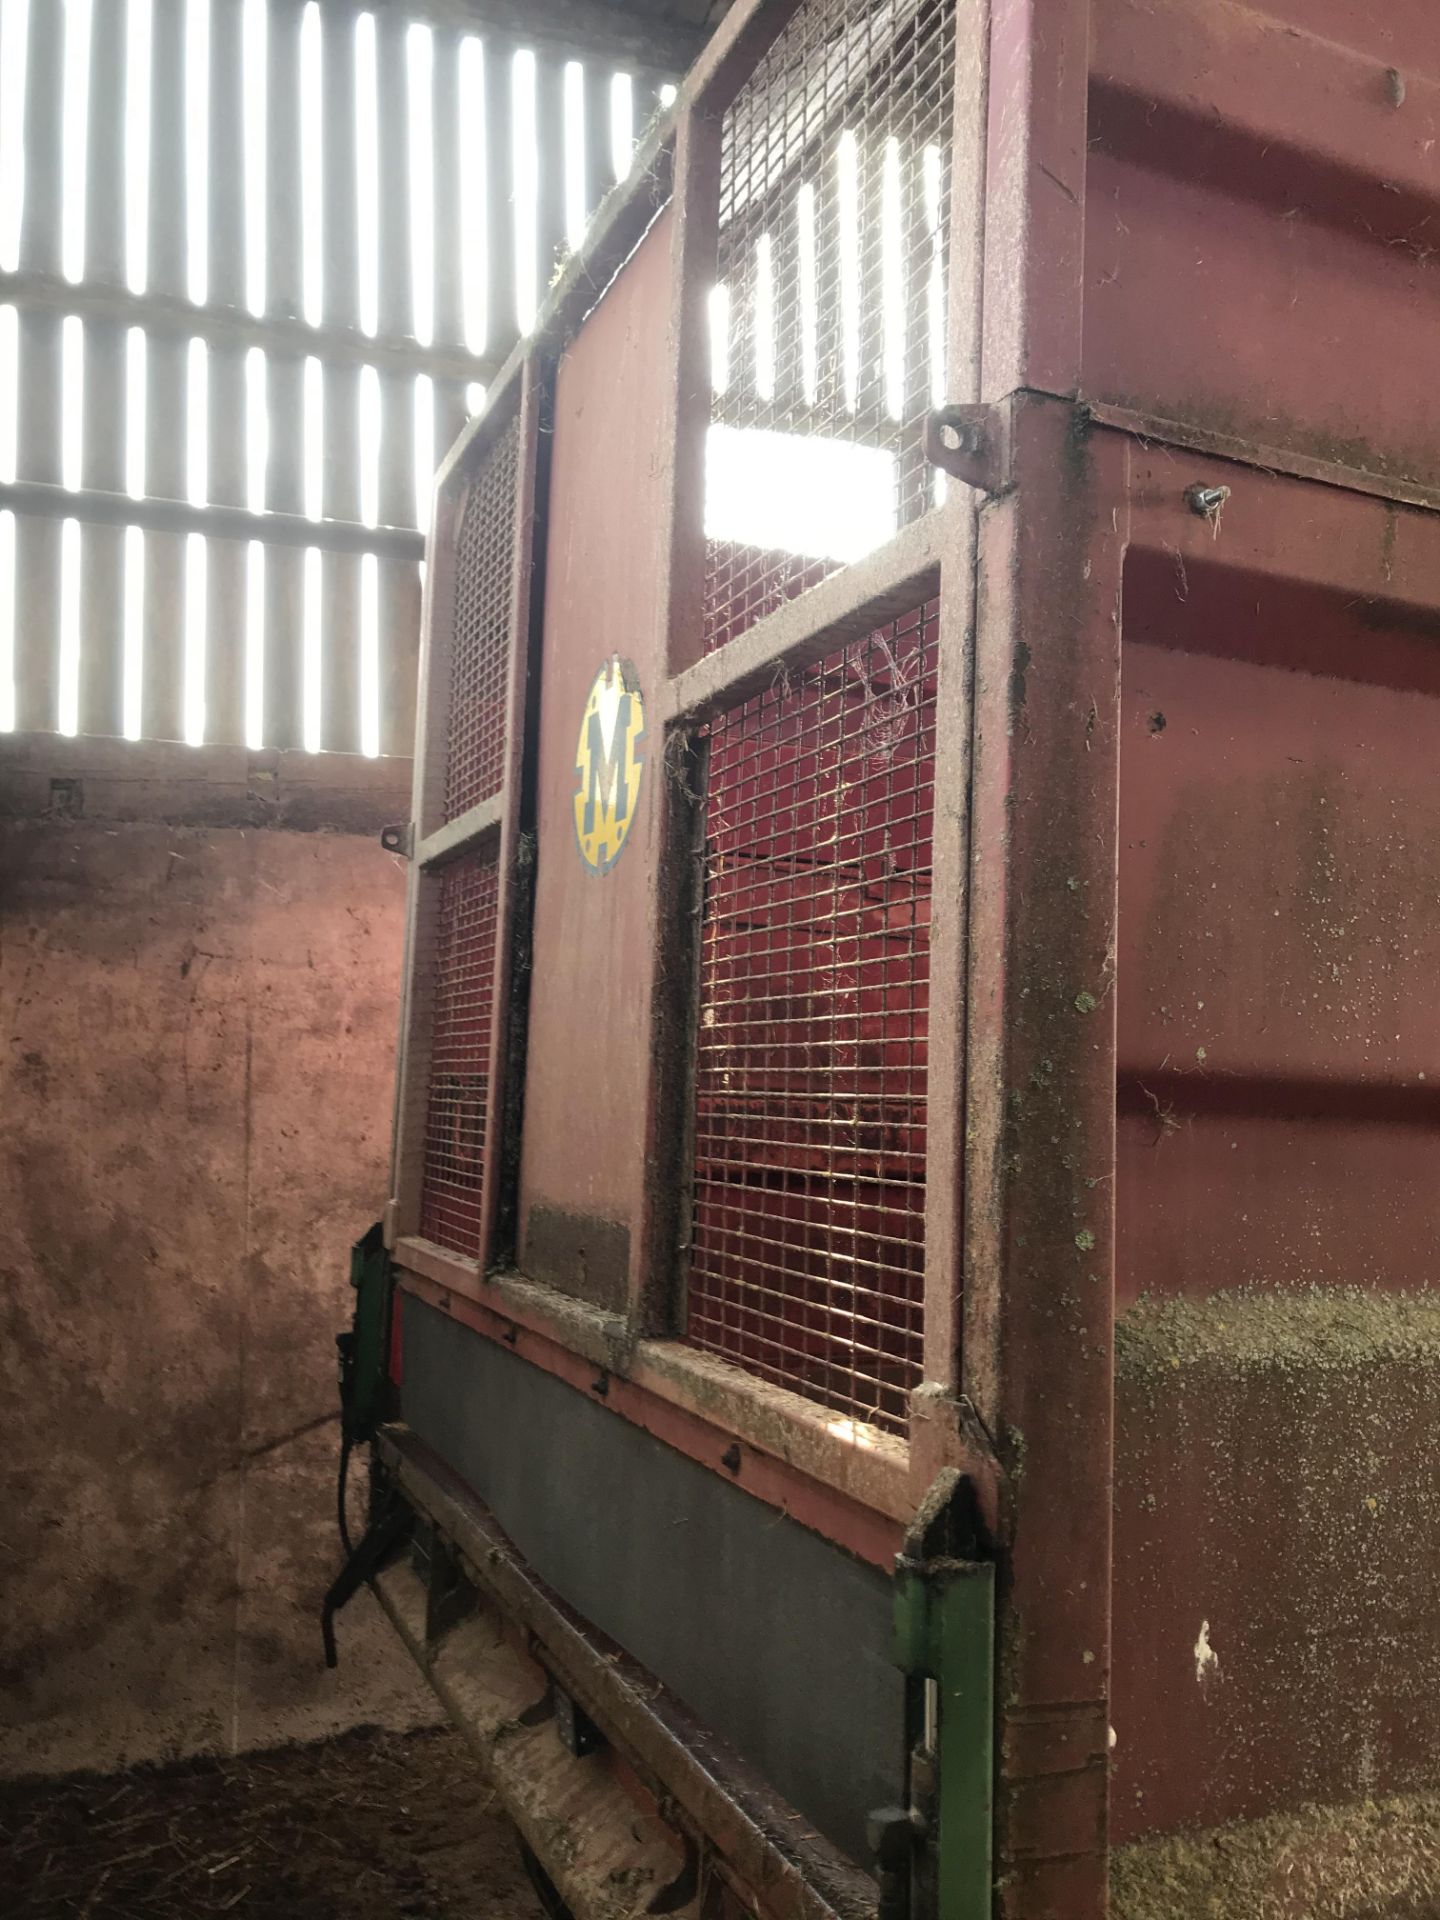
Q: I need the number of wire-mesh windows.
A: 4